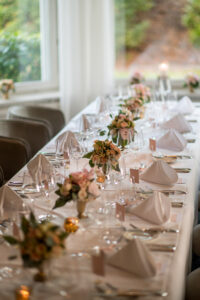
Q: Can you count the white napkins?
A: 11